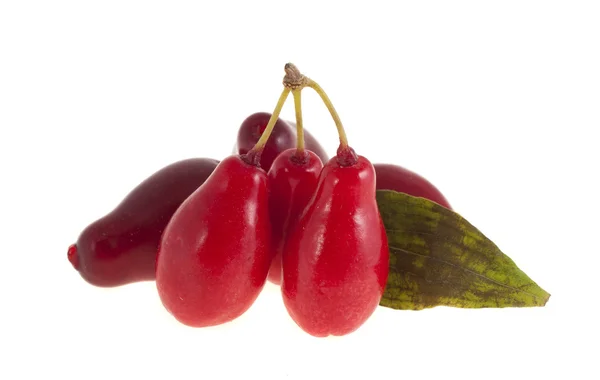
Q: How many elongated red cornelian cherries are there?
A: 6